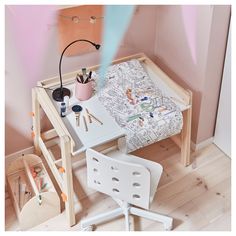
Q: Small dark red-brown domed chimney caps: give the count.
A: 0